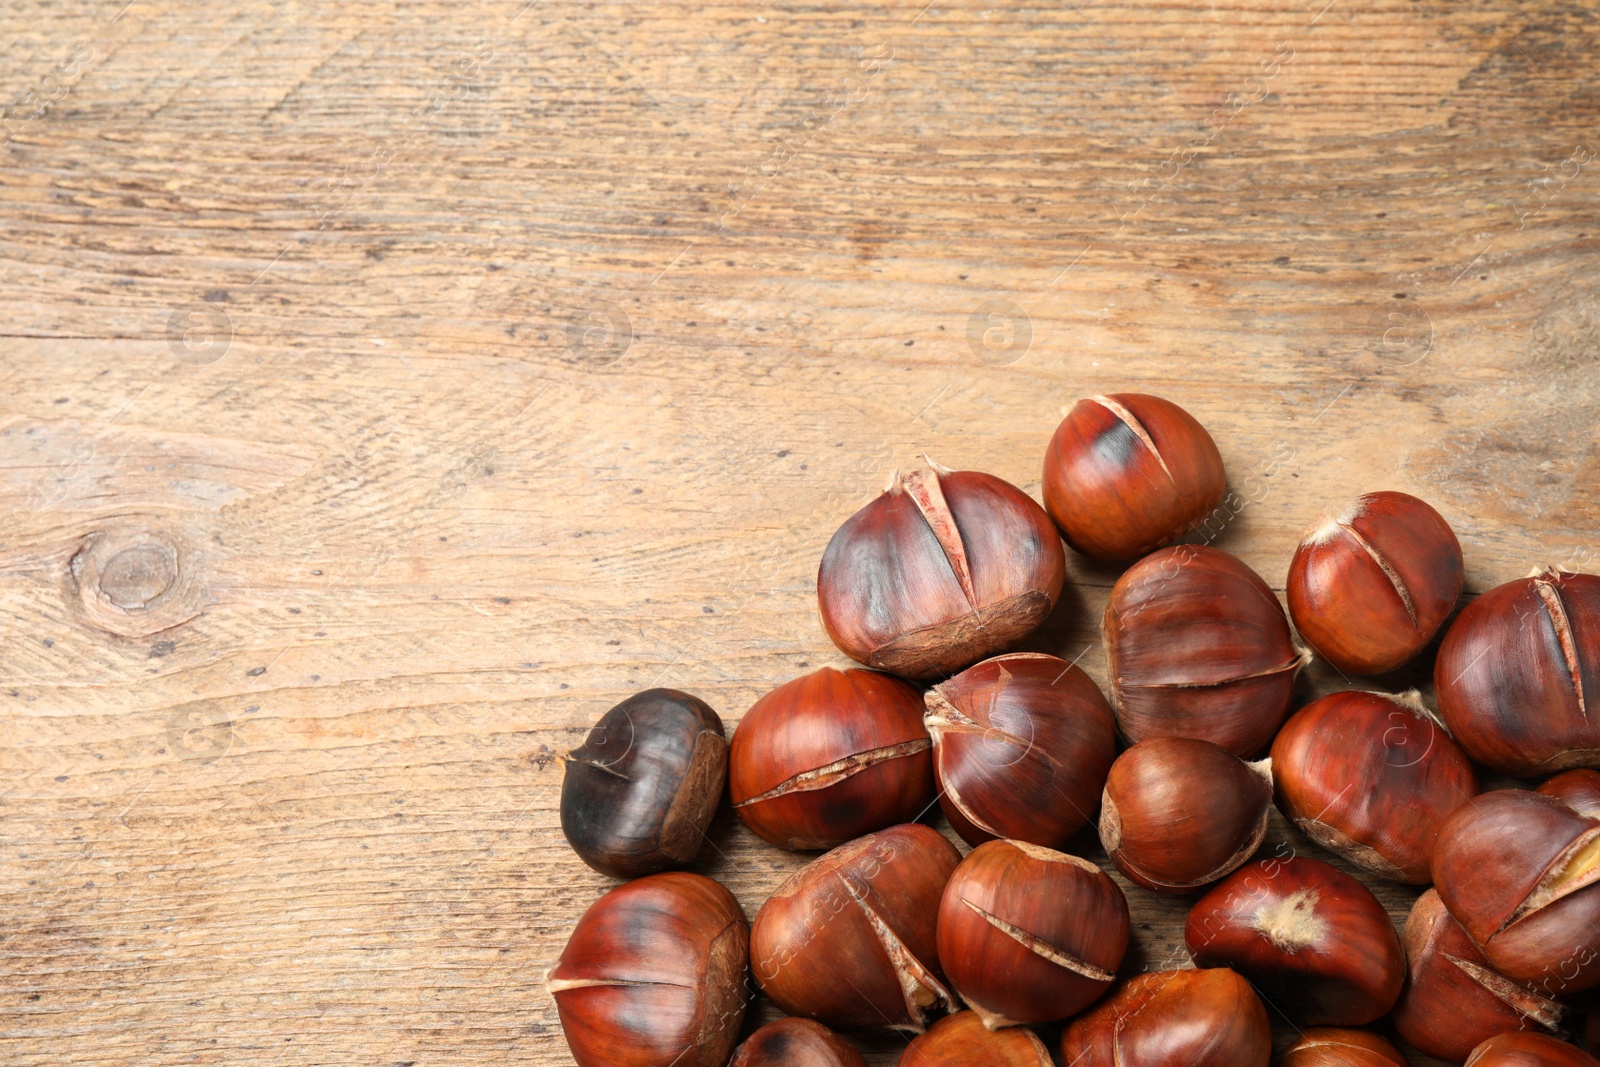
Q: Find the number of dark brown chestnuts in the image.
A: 1